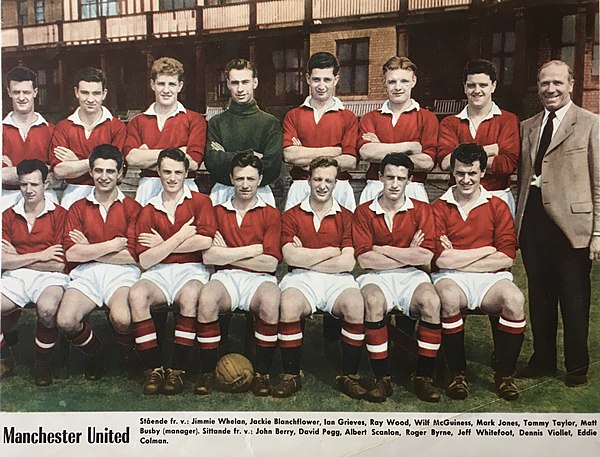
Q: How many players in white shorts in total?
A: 14